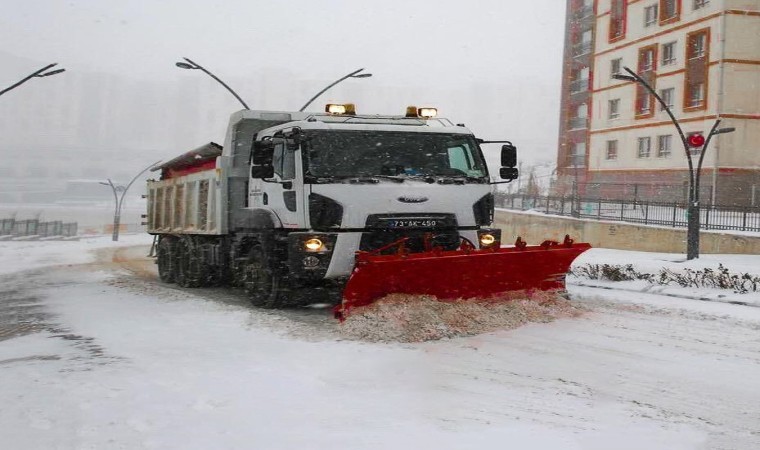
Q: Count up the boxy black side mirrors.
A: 4